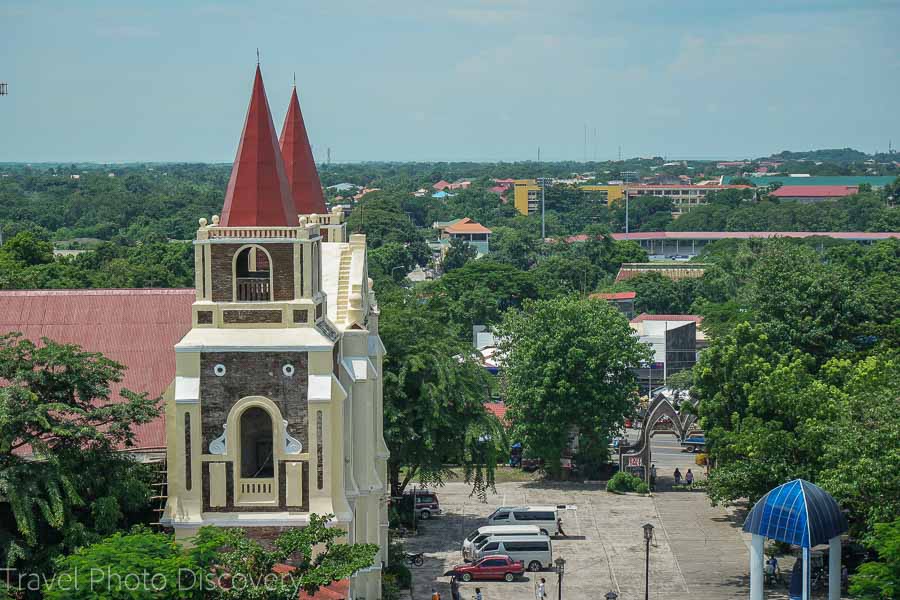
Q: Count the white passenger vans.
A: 3